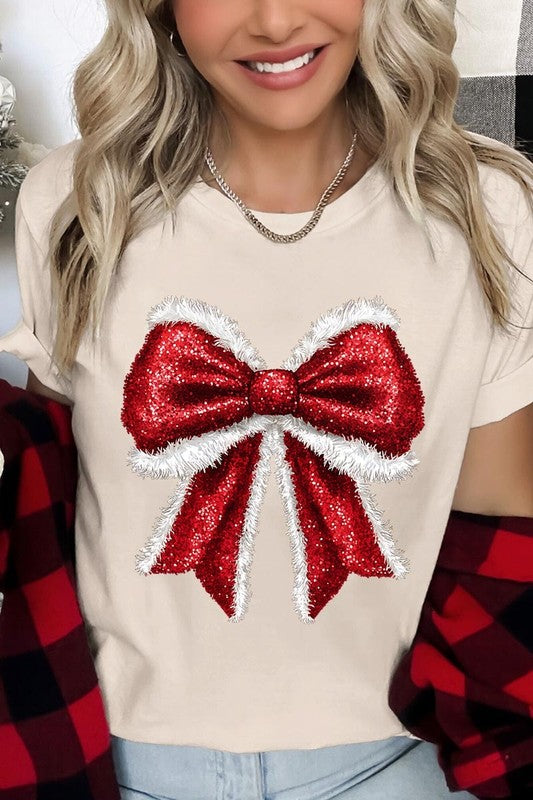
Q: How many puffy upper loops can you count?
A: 2